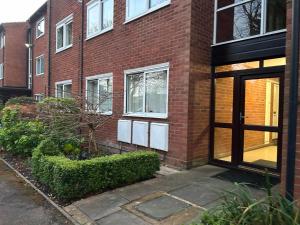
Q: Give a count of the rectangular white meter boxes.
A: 3